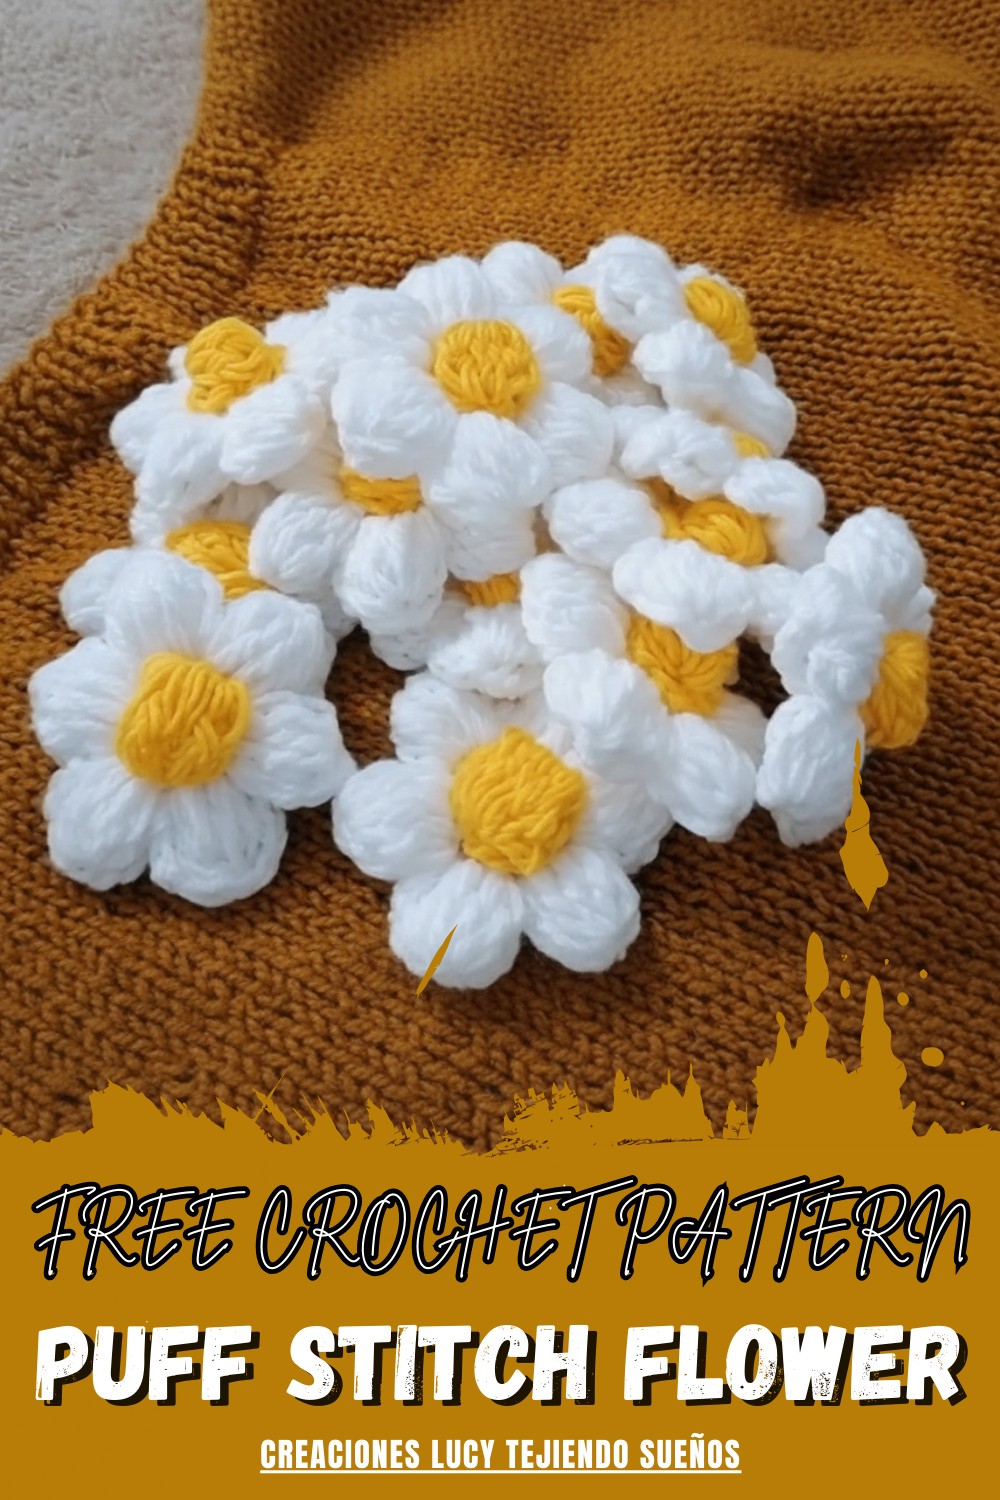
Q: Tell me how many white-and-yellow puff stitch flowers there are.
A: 13